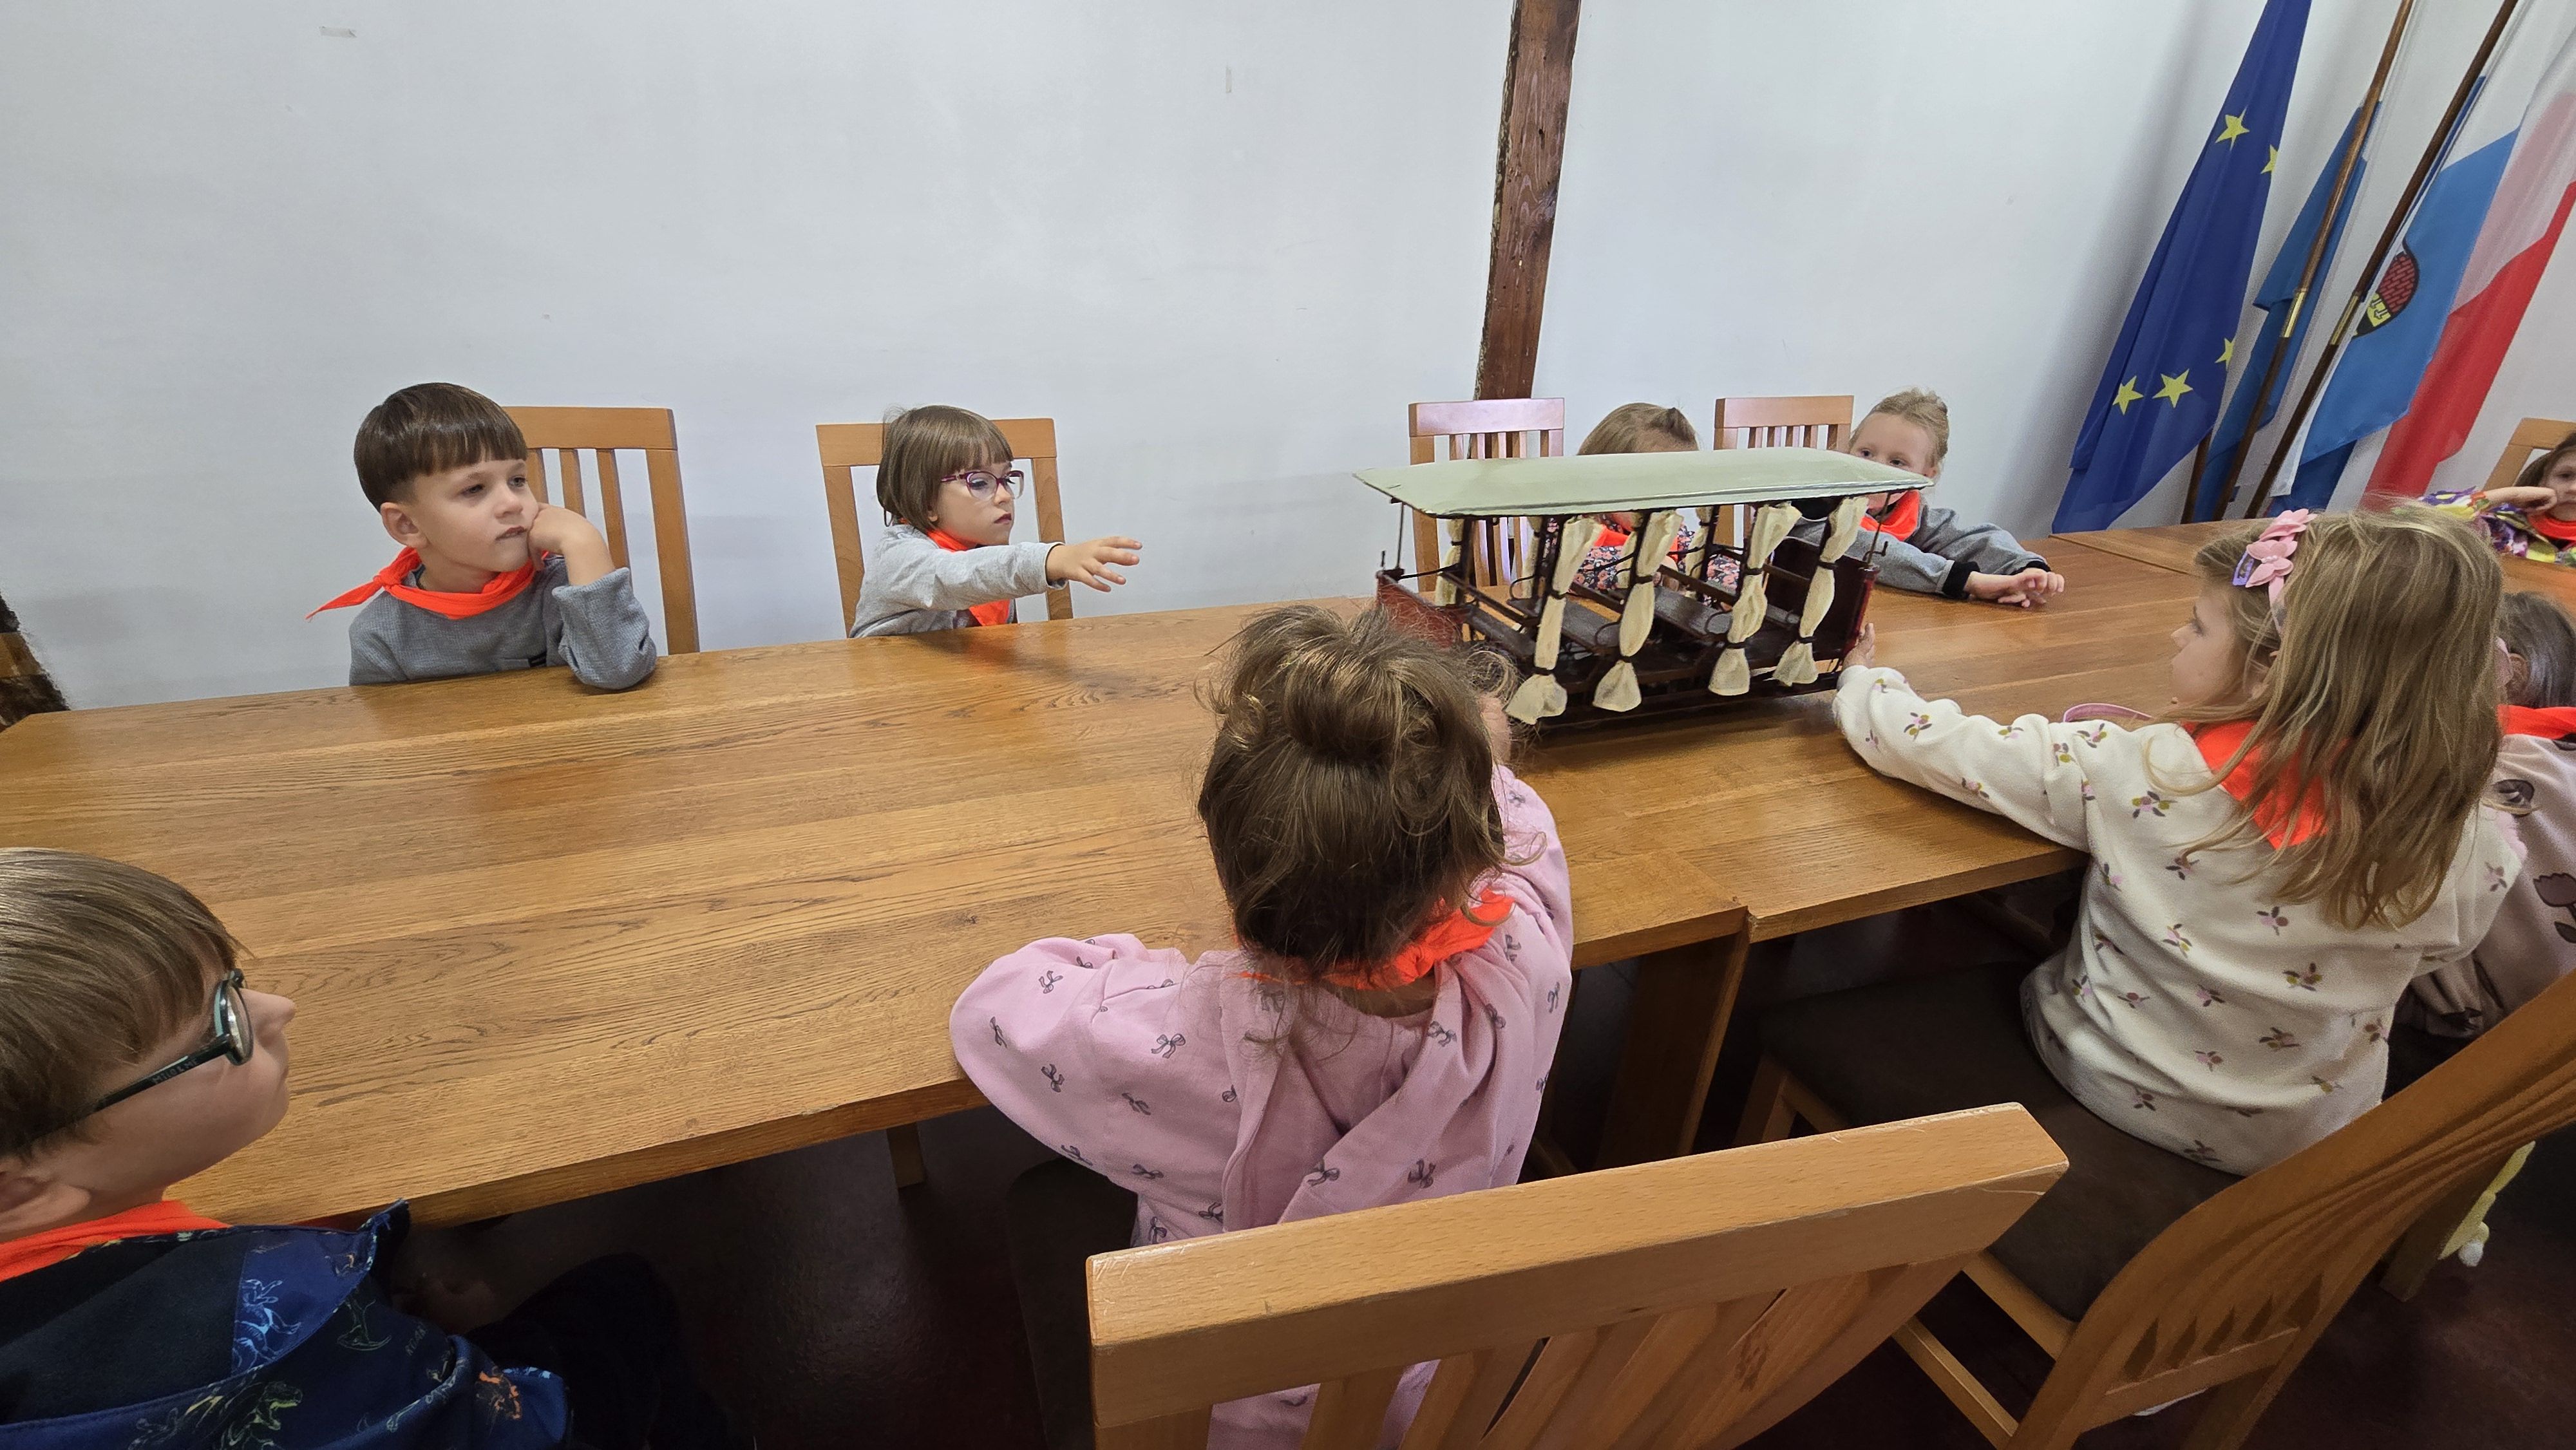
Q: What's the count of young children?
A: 9